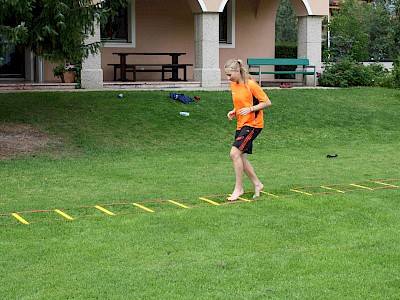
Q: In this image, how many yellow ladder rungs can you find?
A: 12